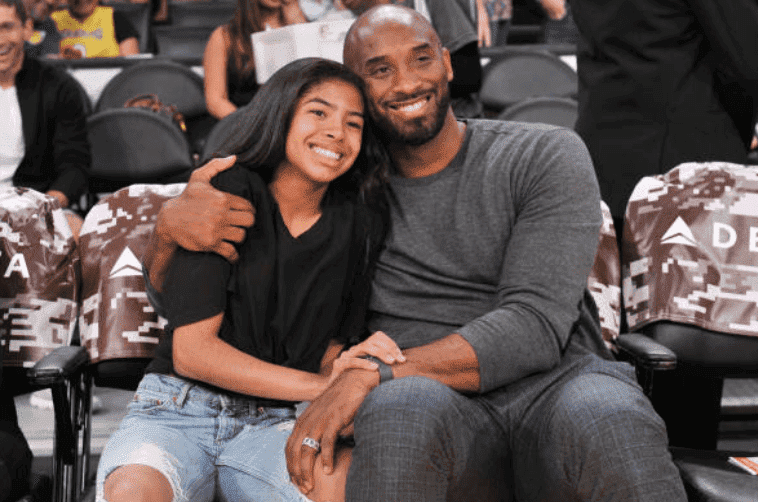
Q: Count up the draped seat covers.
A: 4